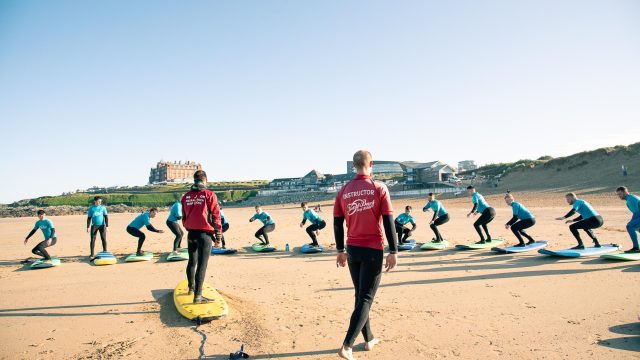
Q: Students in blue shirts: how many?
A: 13